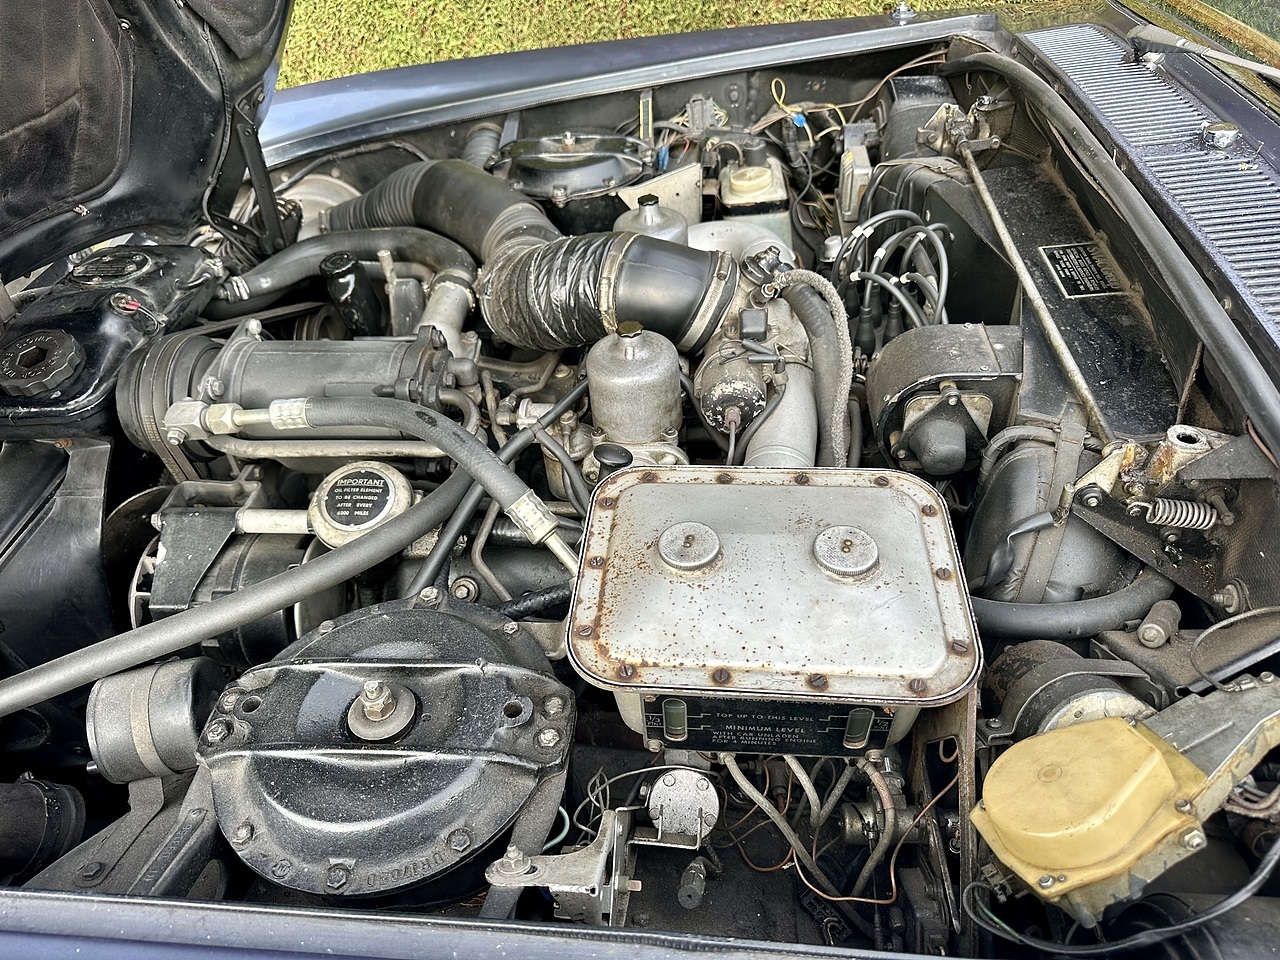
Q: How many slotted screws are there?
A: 14